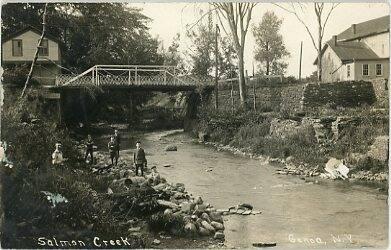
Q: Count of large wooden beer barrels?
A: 0